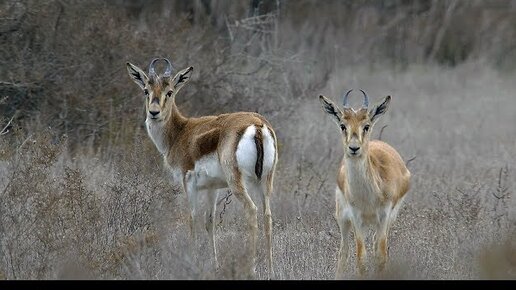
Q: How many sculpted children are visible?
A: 0